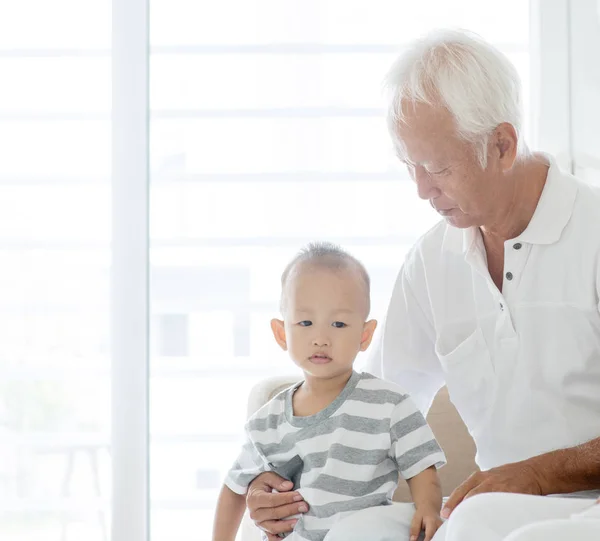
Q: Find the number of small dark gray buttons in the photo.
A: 2